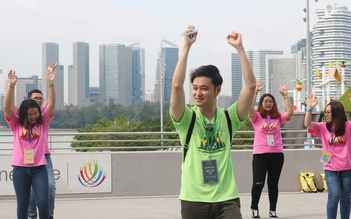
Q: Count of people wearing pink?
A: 4